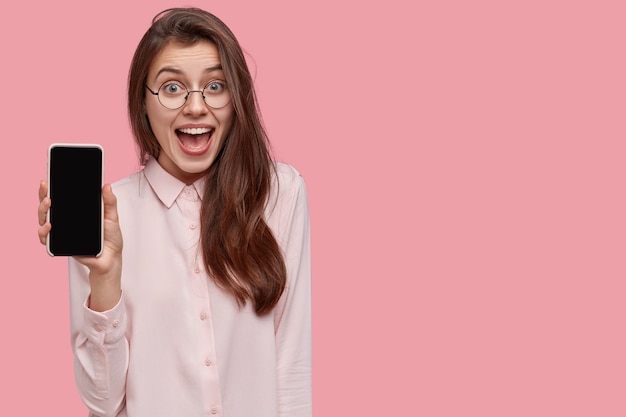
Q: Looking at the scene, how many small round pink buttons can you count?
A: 8